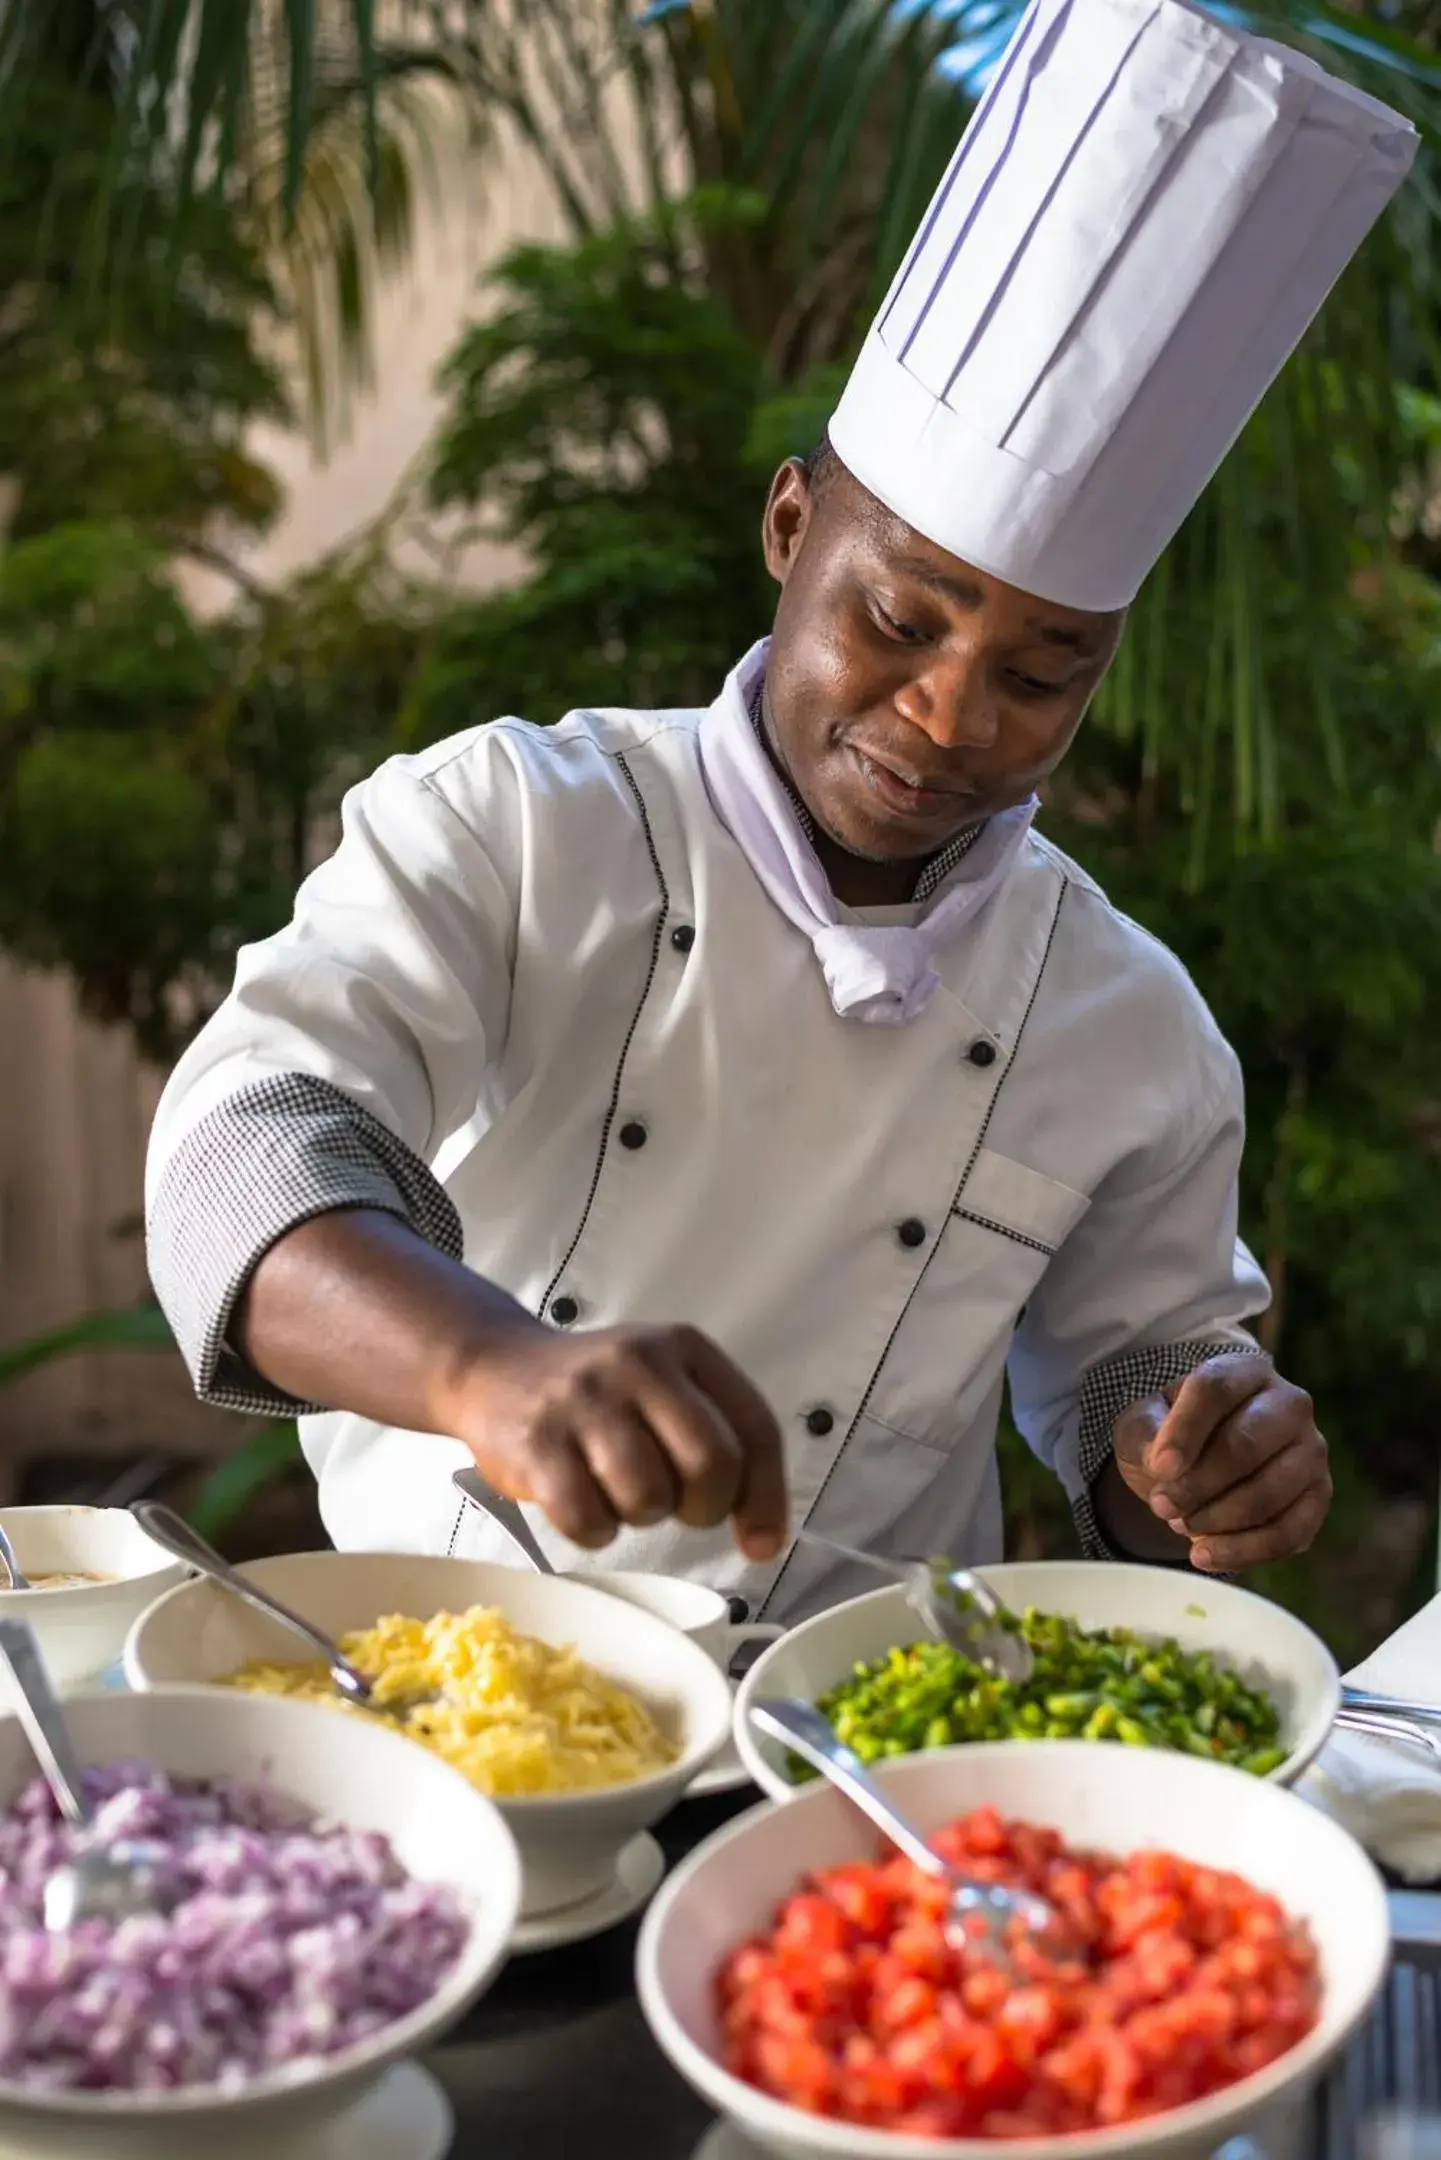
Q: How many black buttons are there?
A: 7